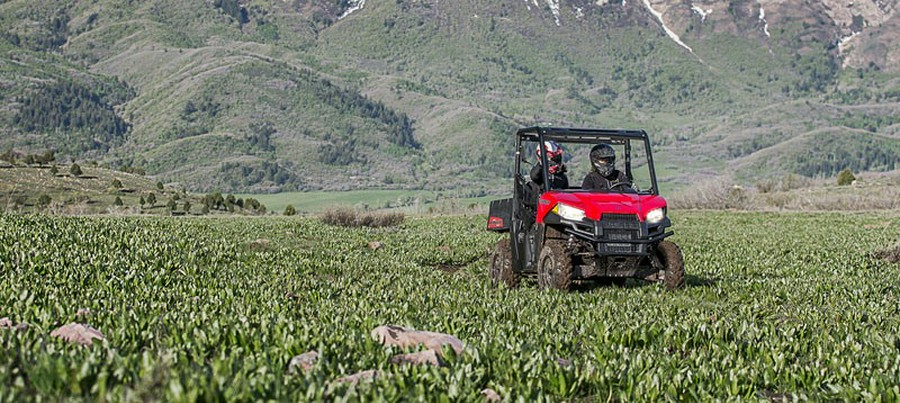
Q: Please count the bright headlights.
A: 2